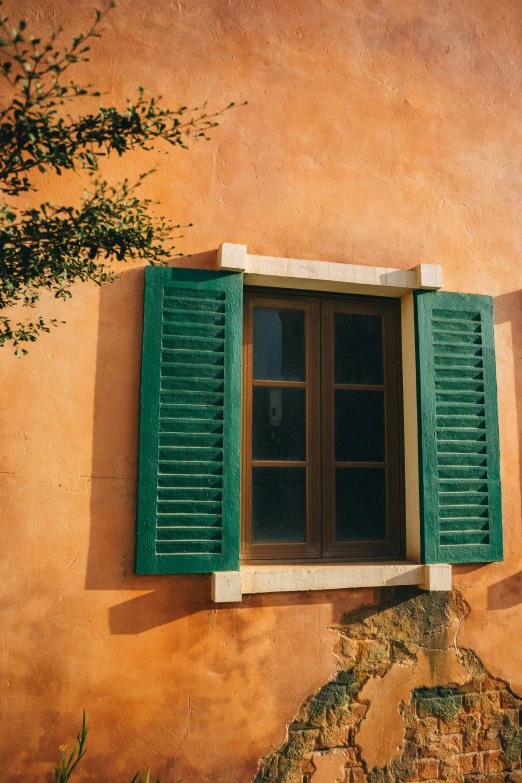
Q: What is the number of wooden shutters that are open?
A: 2